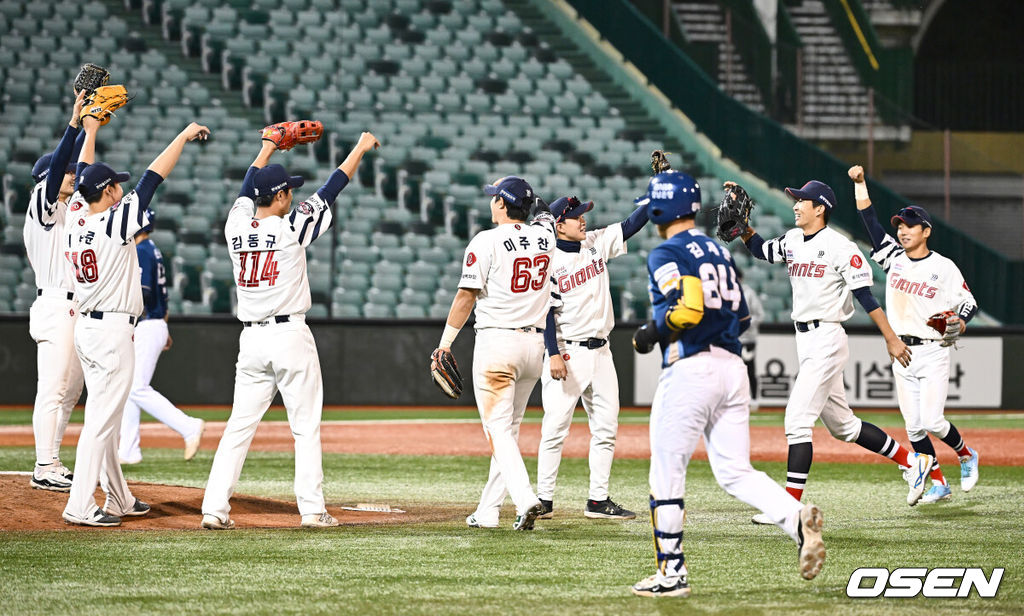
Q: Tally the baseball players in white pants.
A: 9